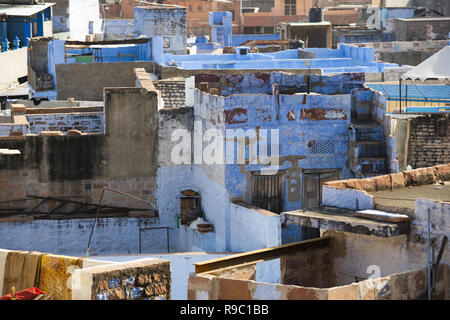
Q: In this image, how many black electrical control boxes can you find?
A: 0